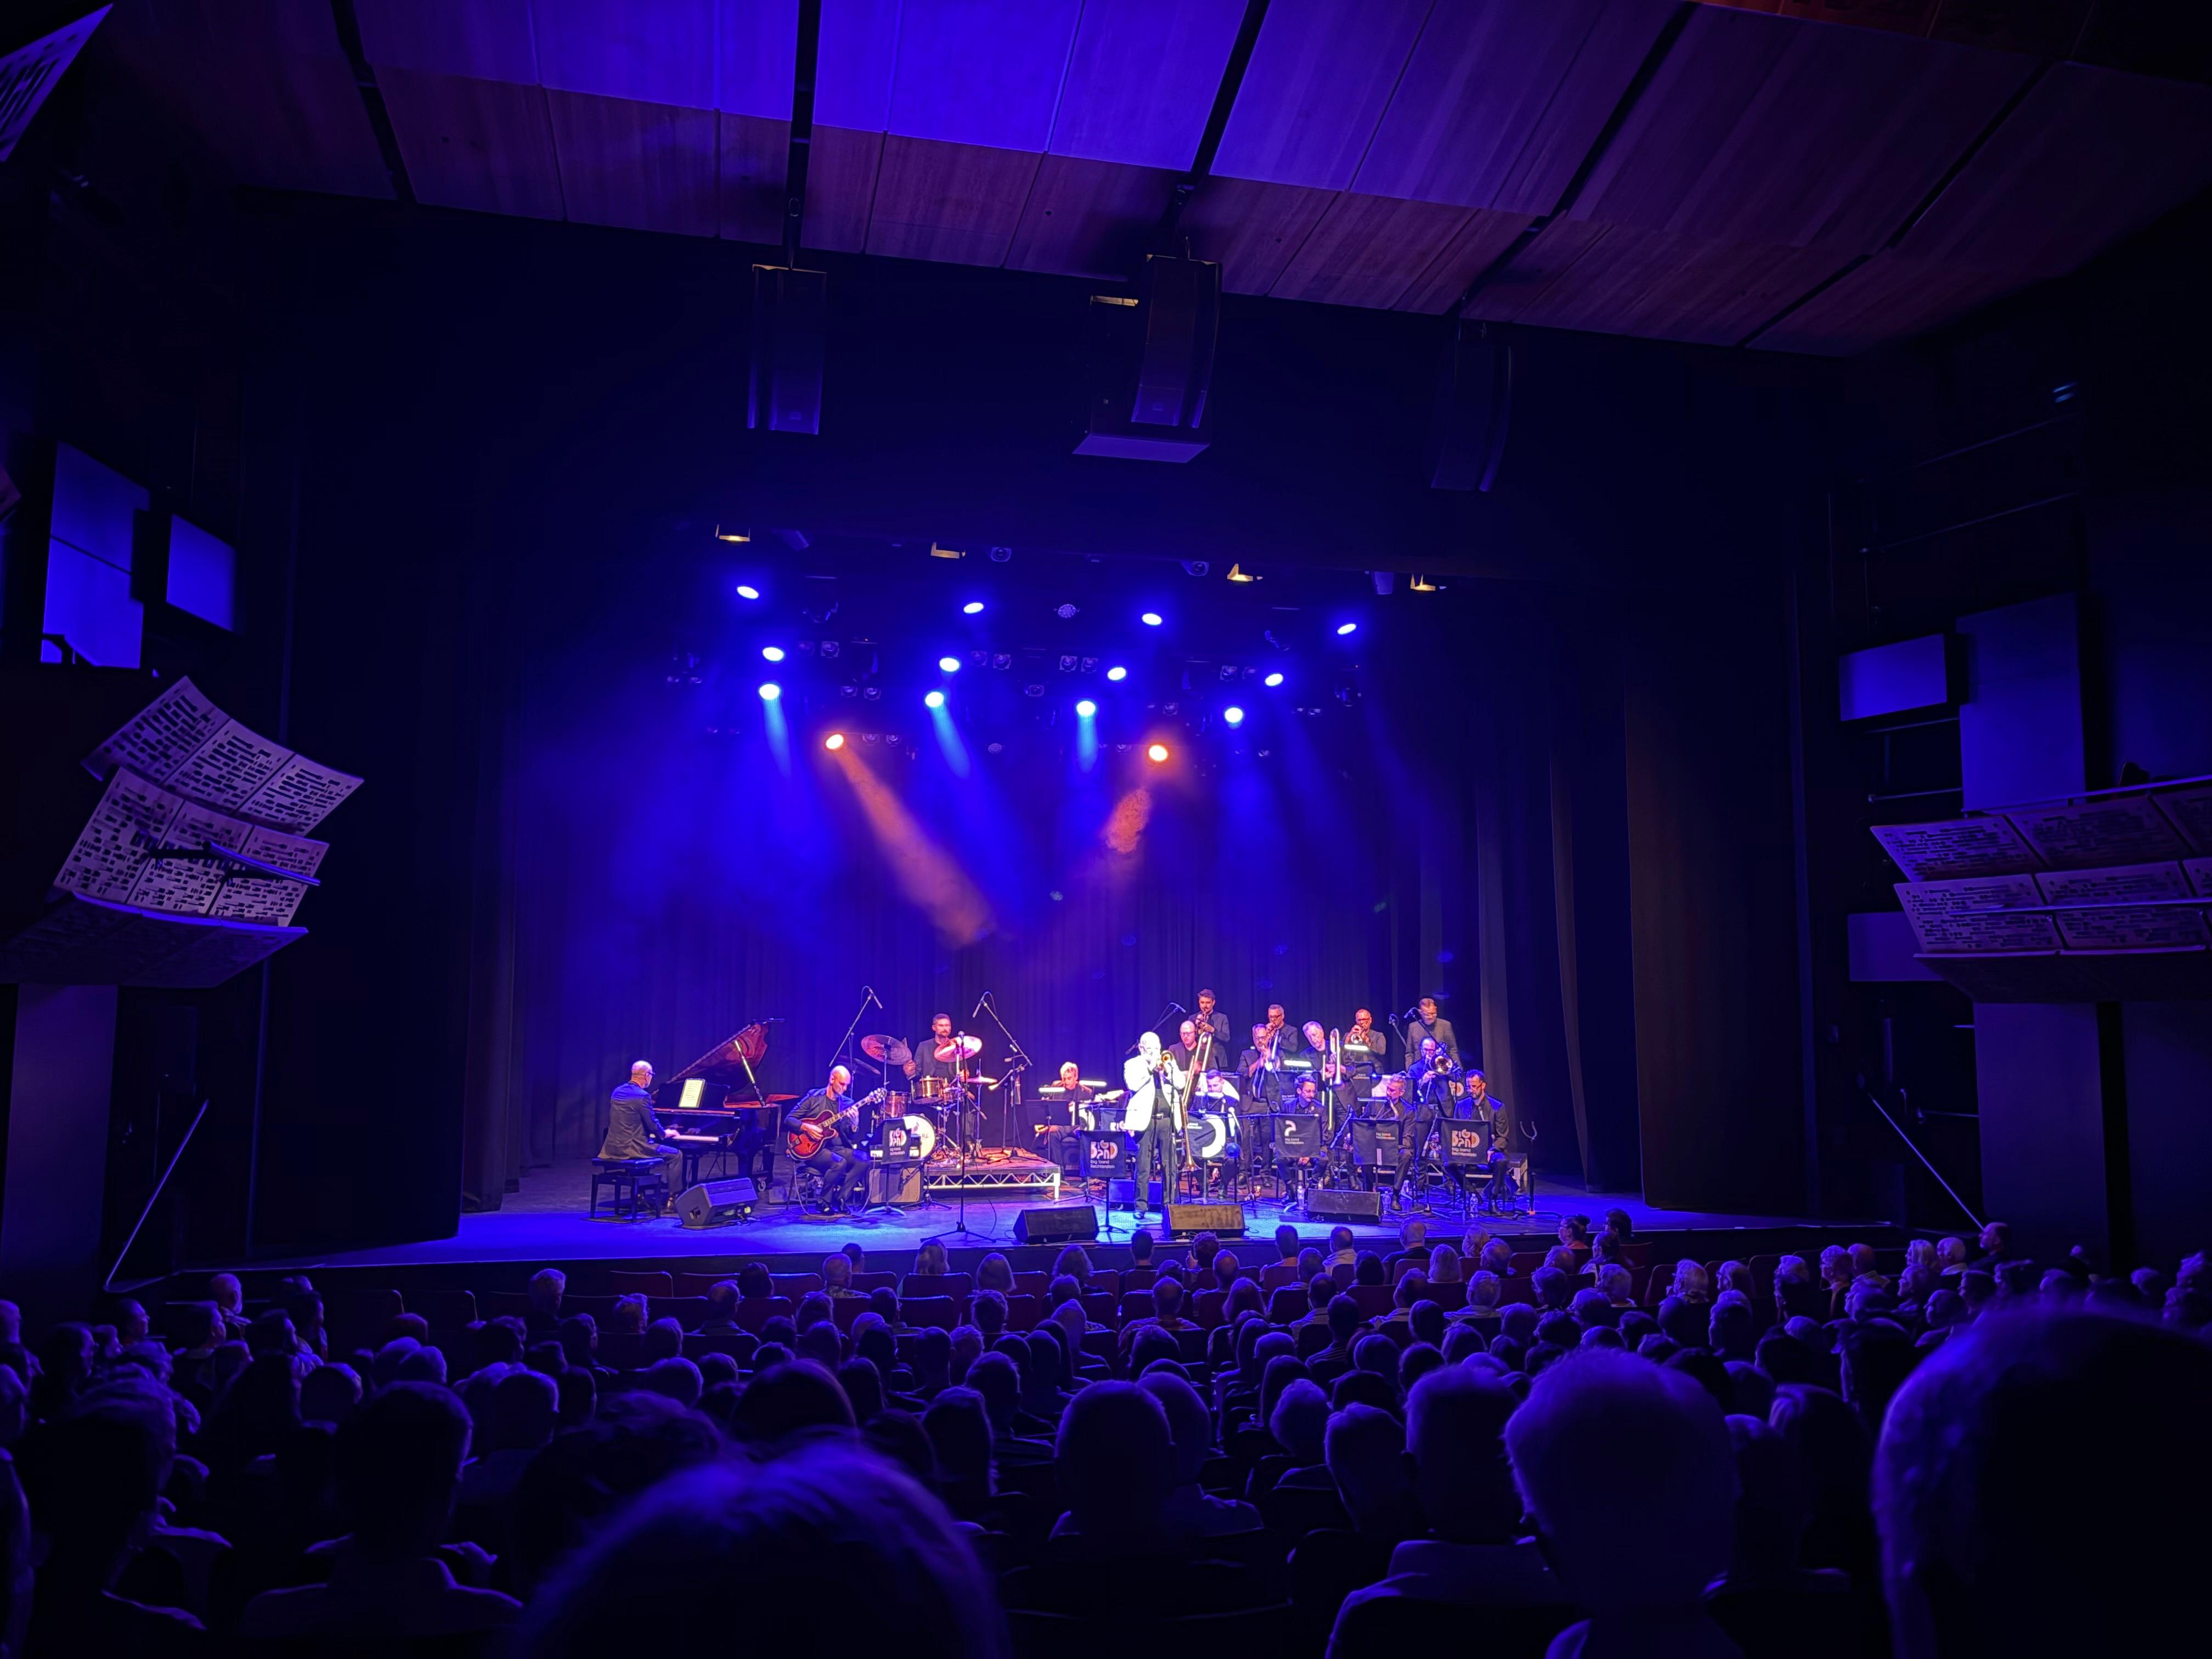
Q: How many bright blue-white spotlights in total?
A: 12